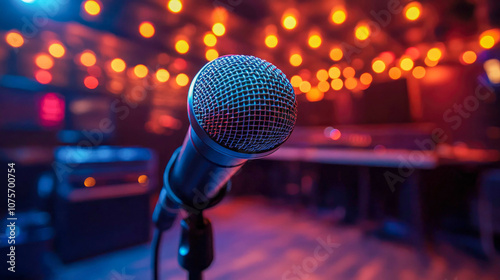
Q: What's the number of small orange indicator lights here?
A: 2